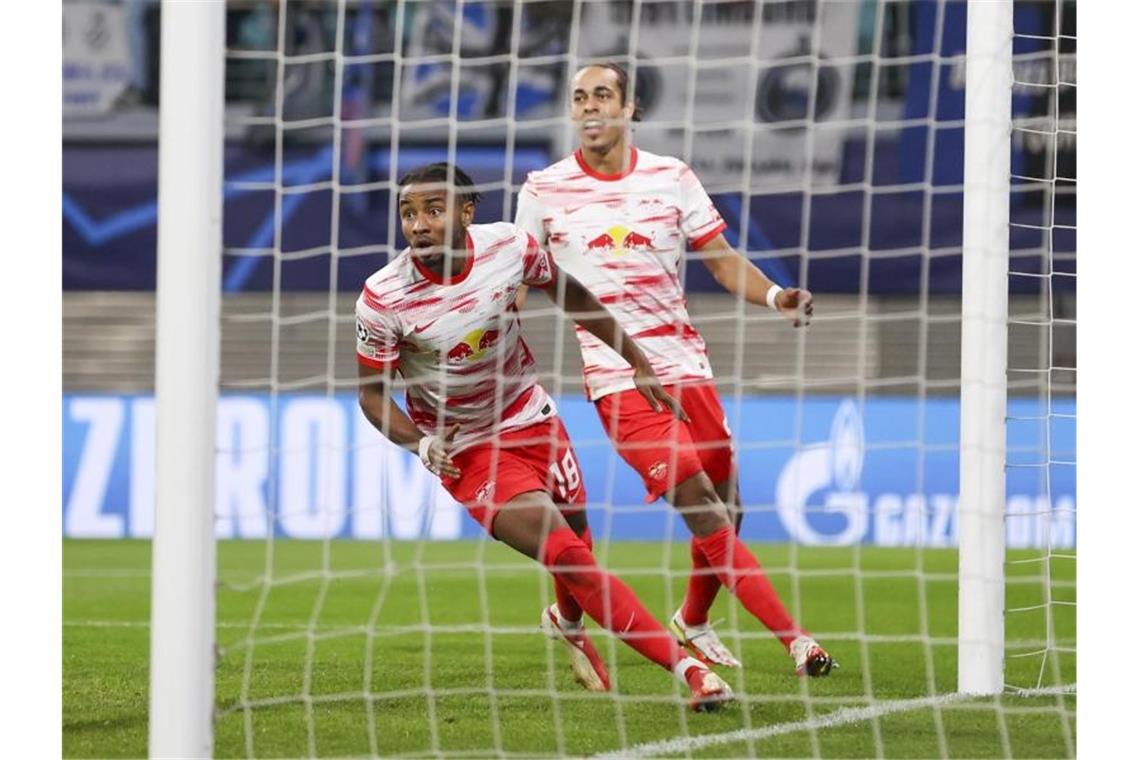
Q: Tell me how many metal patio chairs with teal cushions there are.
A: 0